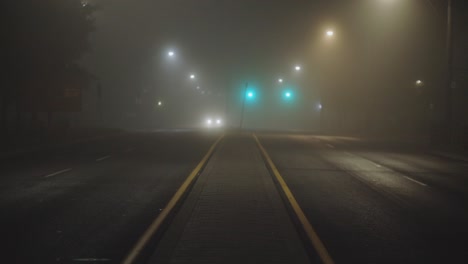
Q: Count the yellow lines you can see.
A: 2